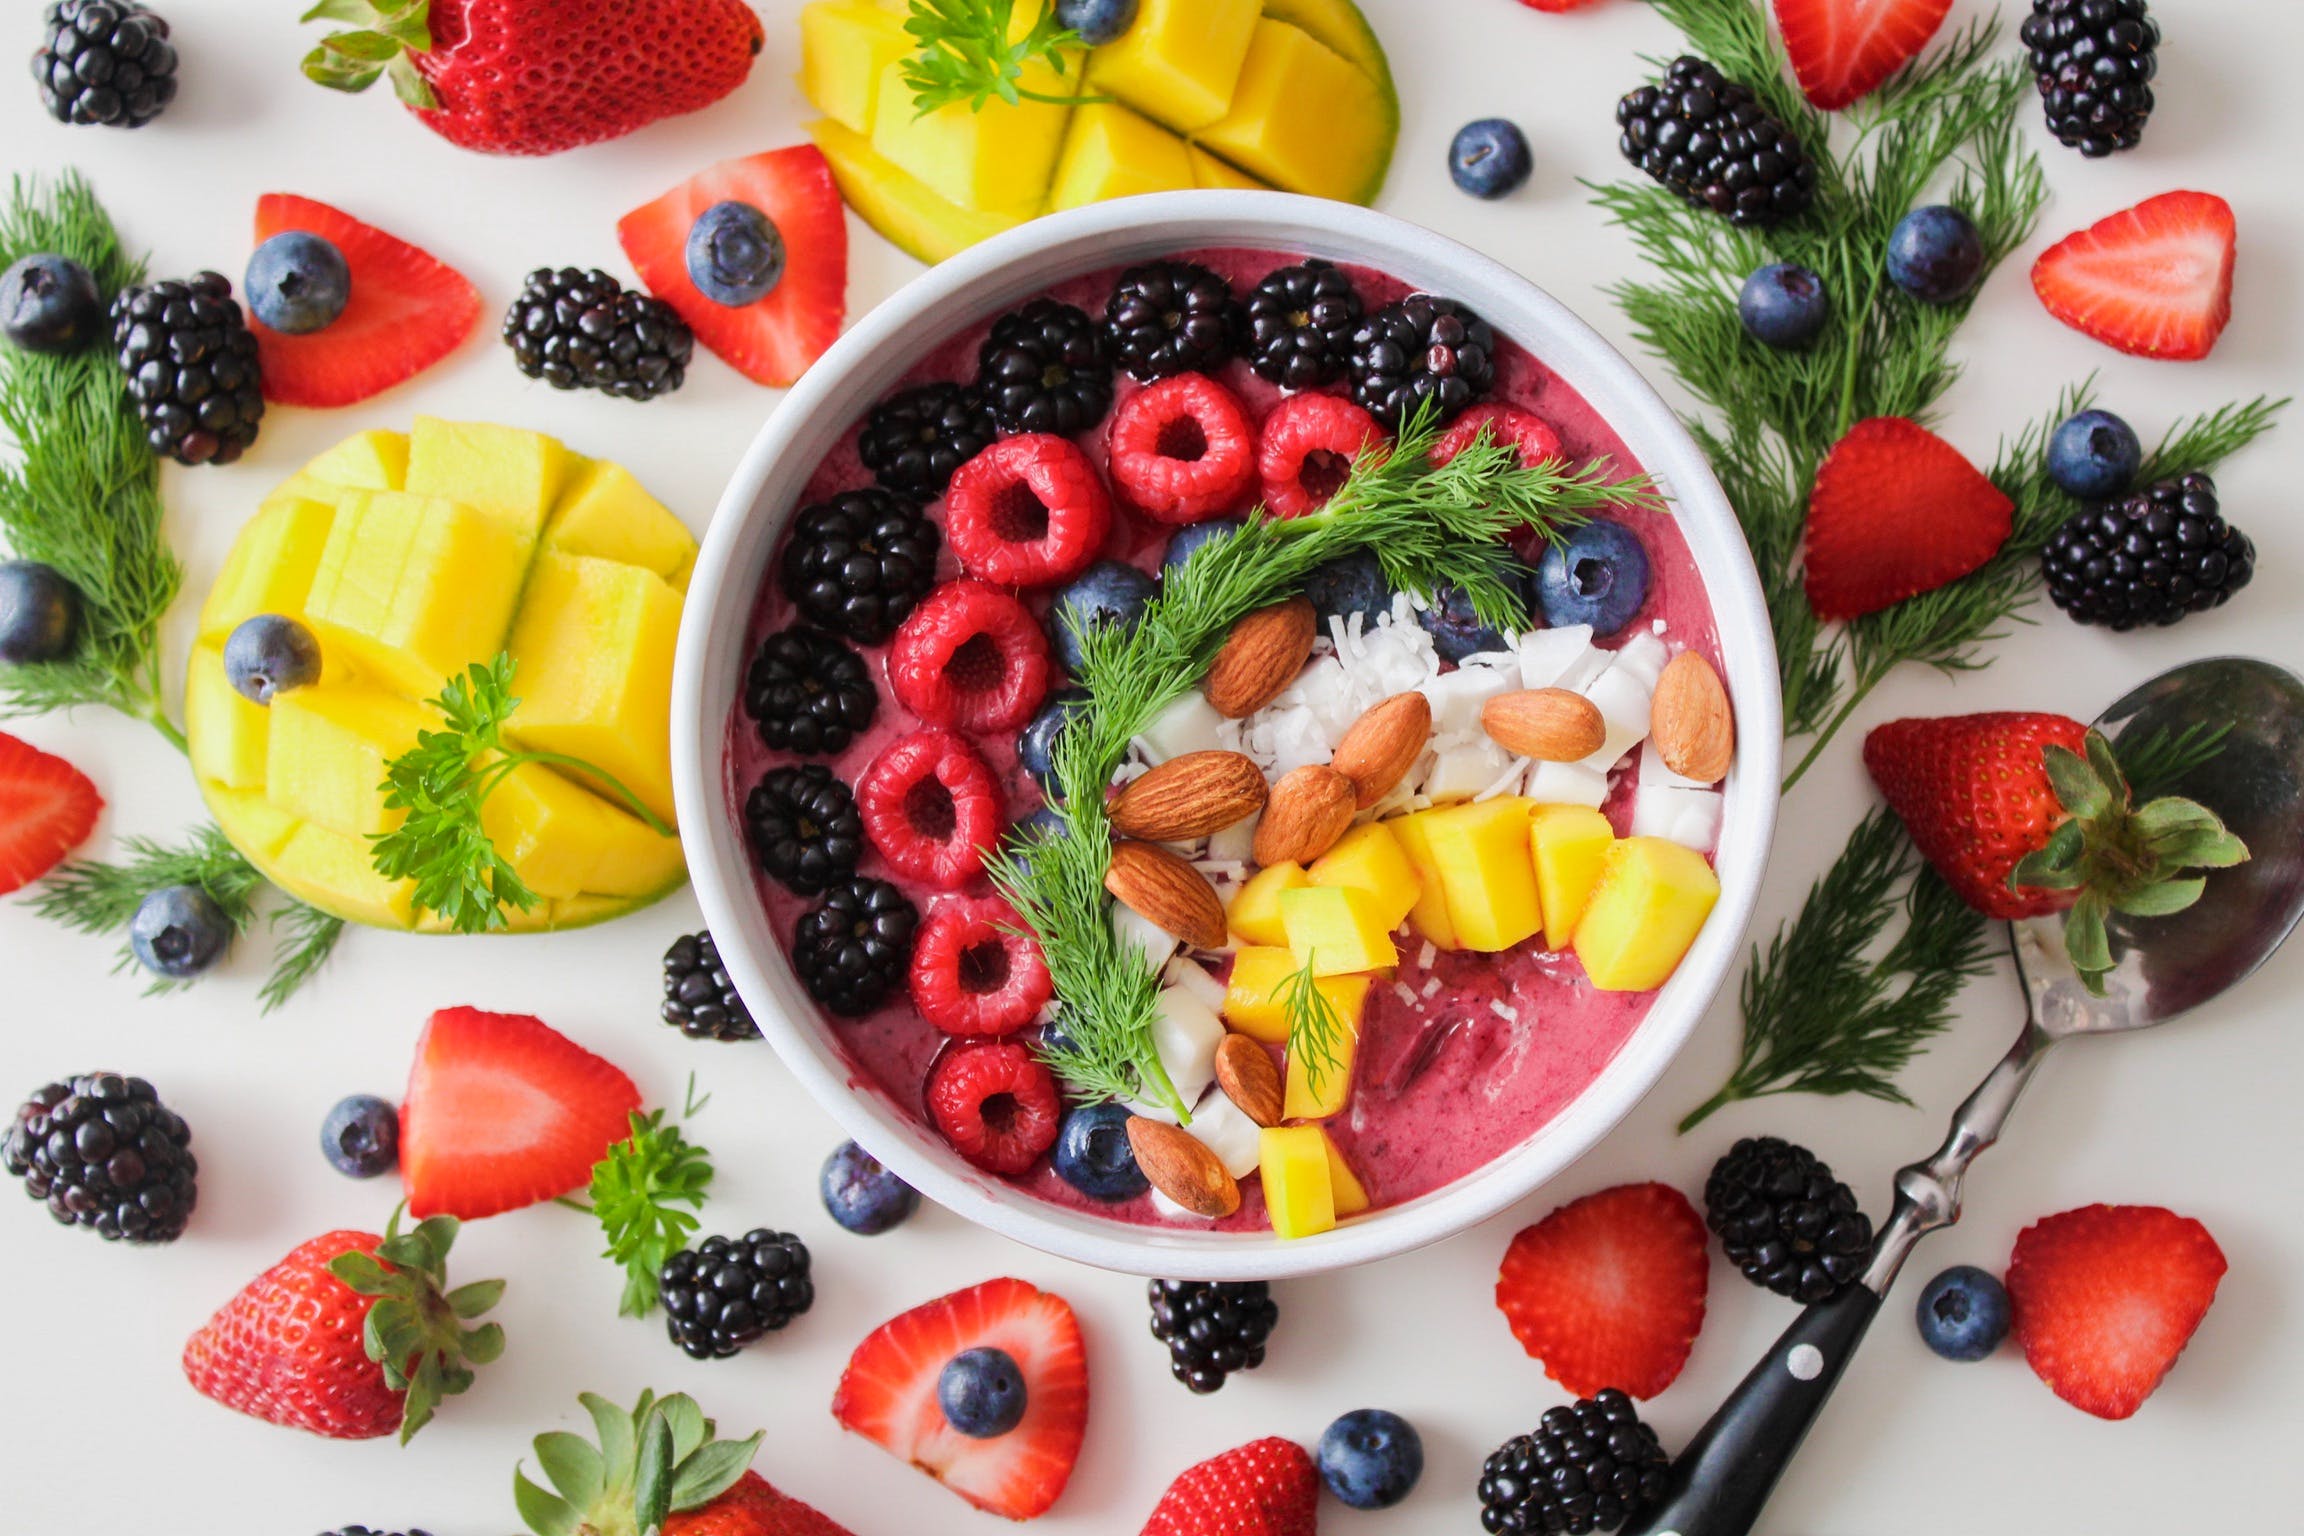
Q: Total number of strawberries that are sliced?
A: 10